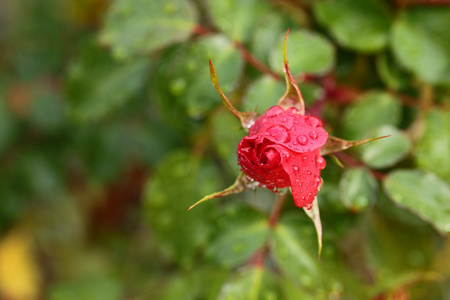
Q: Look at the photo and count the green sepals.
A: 5